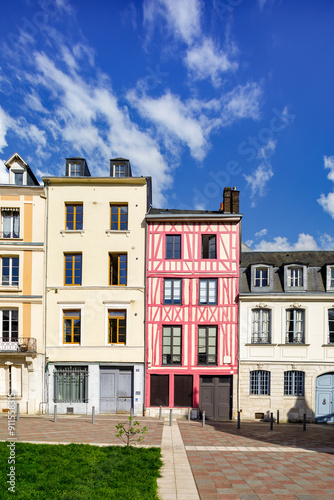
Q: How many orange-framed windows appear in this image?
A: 6